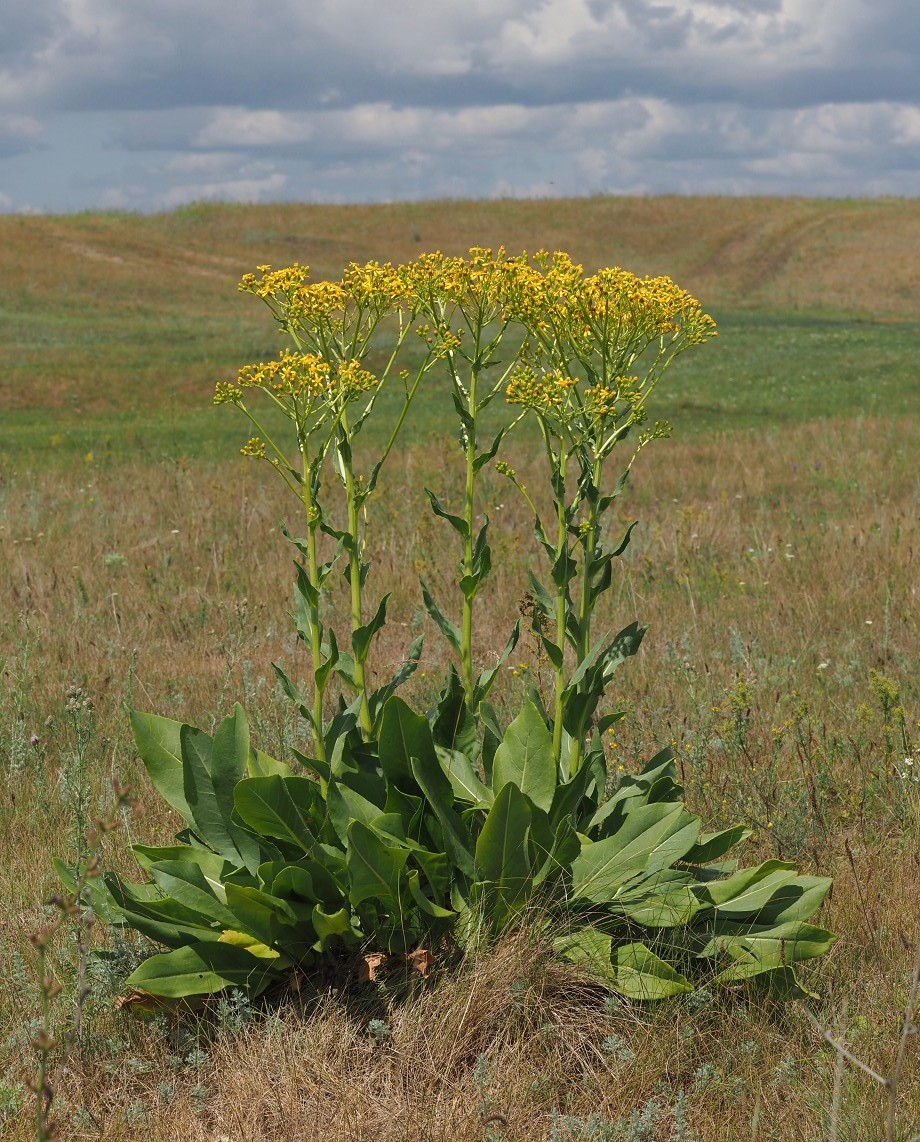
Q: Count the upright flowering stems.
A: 5